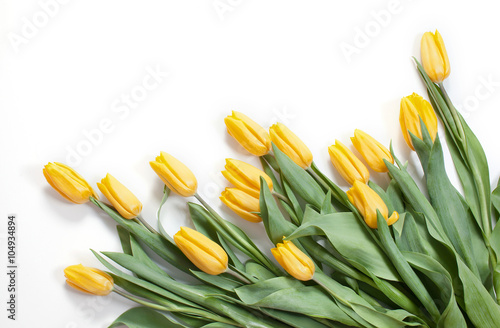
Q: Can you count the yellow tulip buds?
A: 15